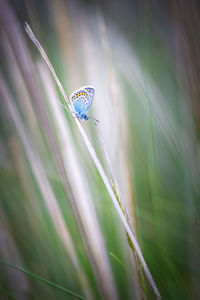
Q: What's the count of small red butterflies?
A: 0